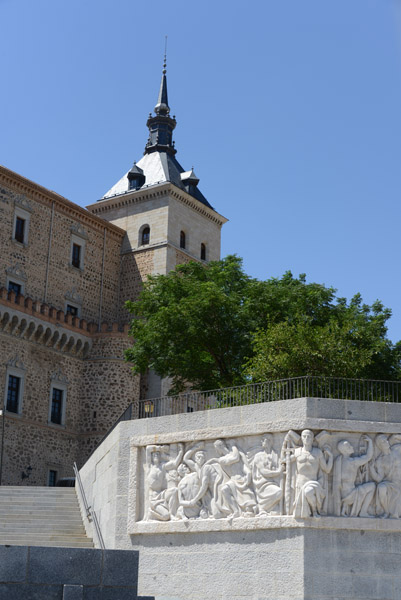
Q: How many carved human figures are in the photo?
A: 8